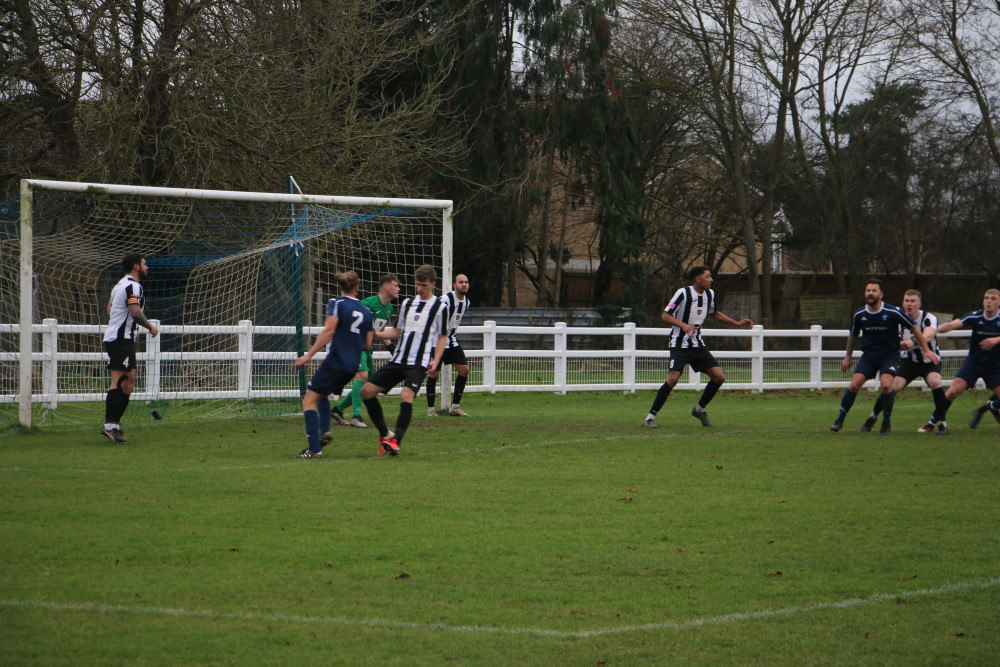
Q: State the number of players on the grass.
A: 9